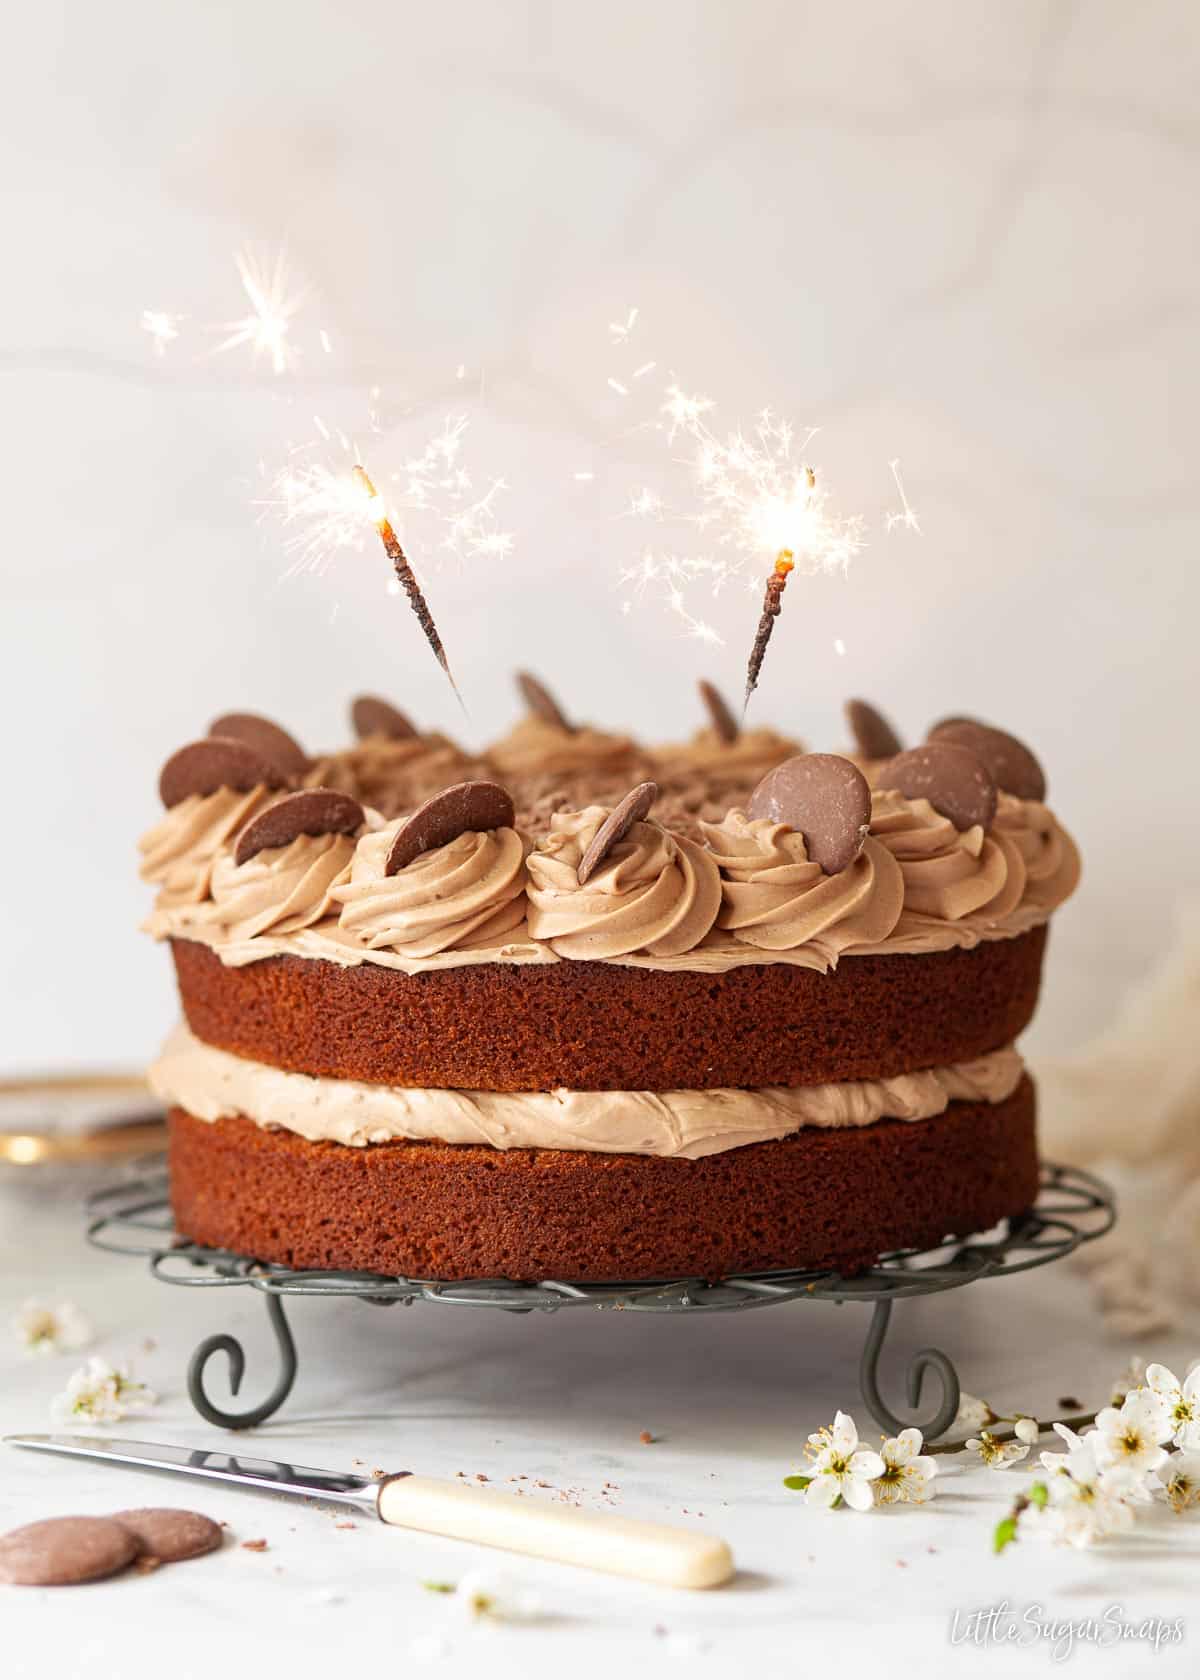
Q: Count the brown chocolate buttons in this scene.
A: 14